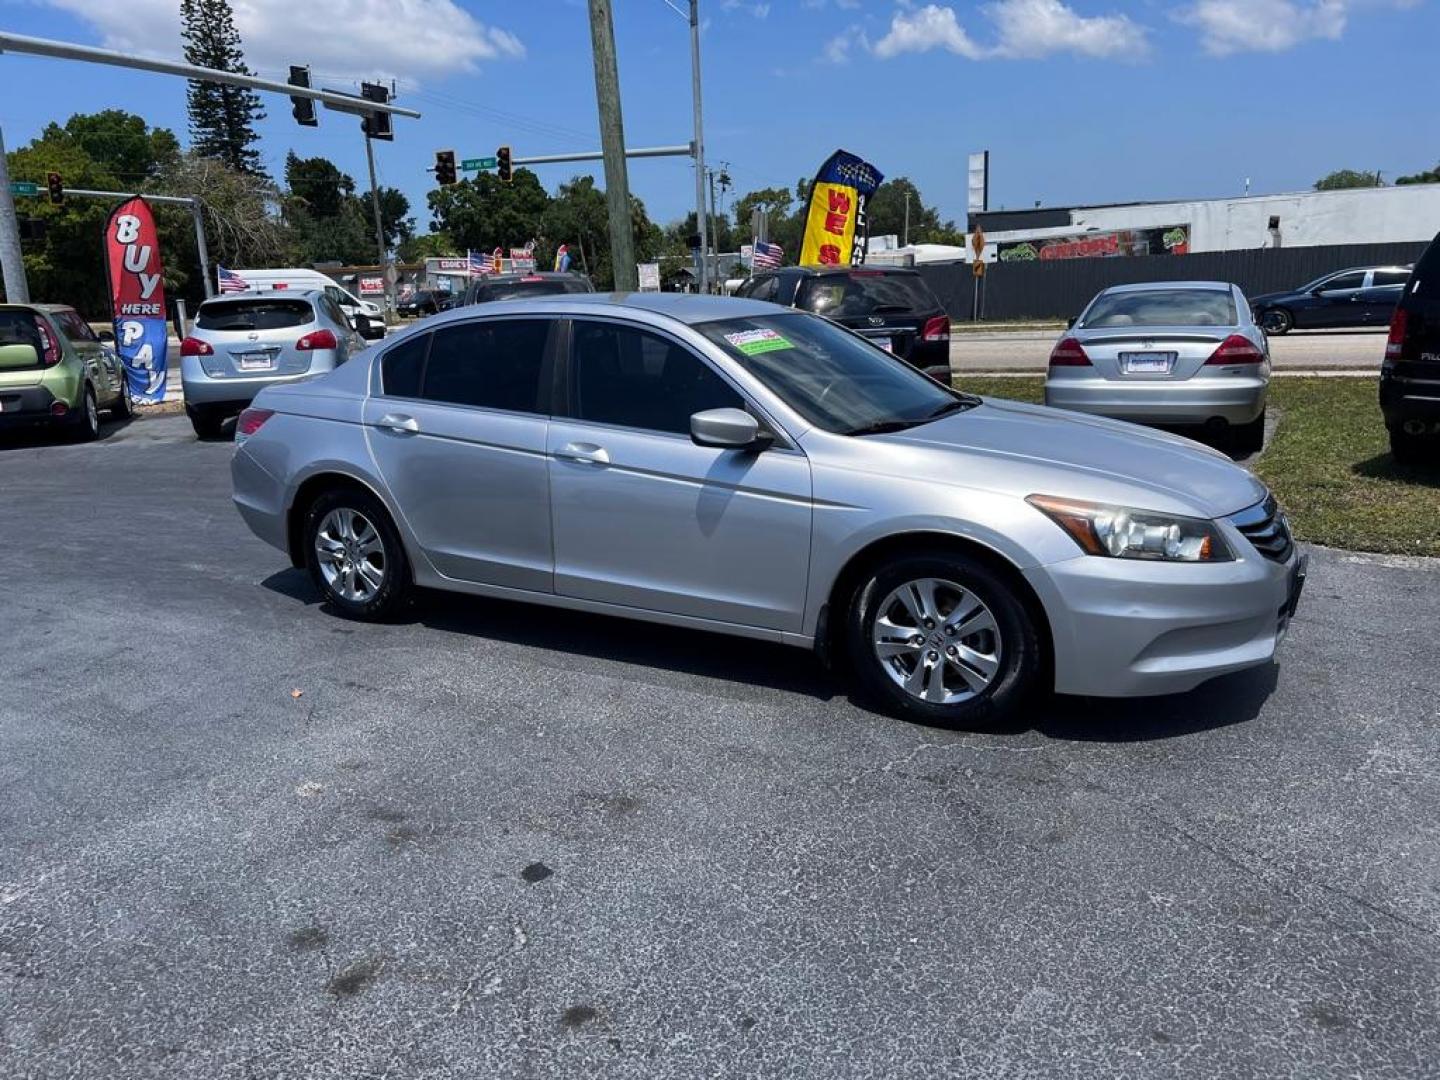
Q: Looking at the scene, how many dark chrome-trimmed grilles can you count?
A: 1